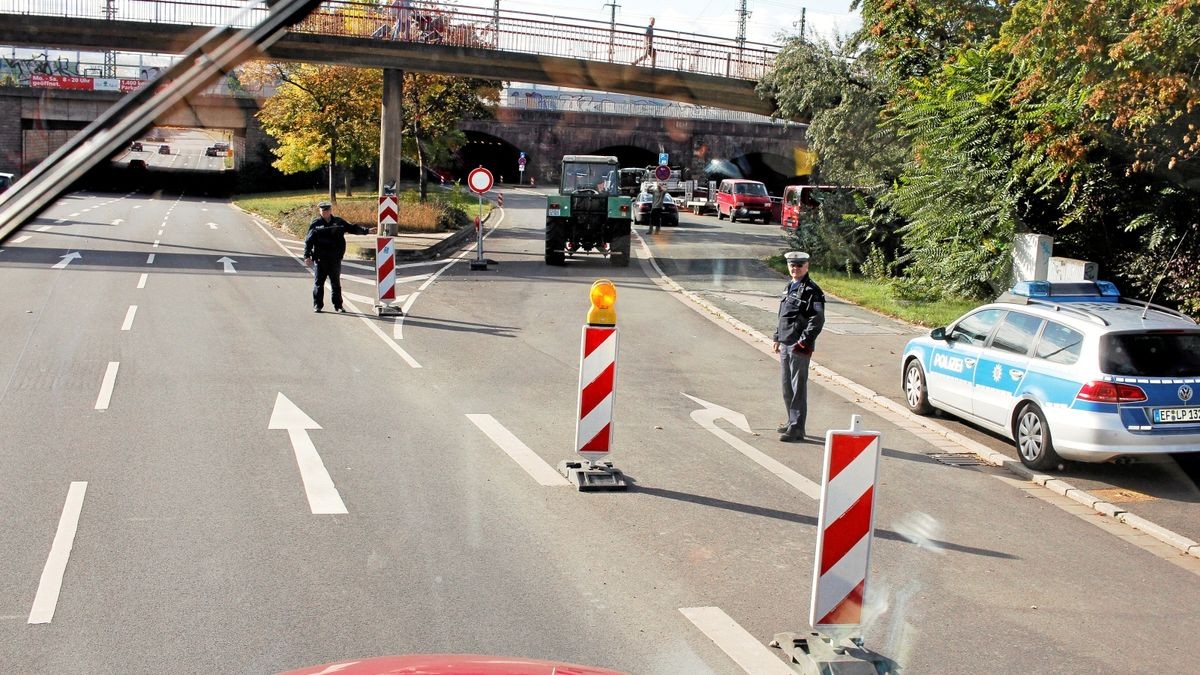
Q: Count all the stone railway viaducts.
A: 1